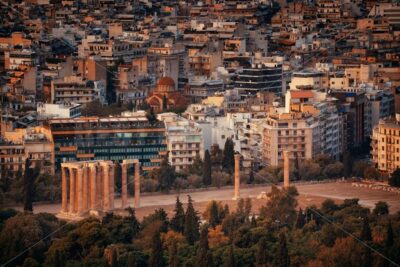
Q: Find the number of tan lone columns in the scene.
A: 2